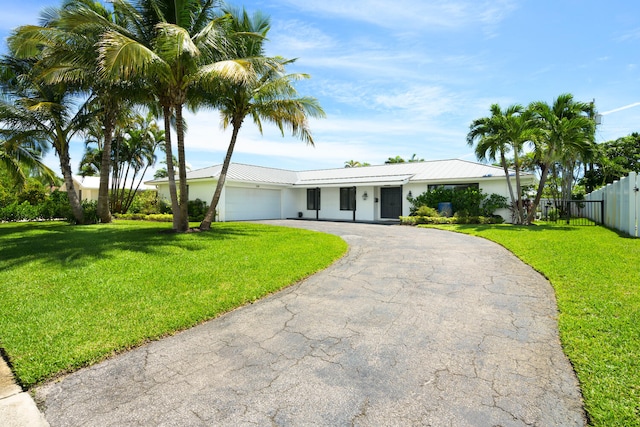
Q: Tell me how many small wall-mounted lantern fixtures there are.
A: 2